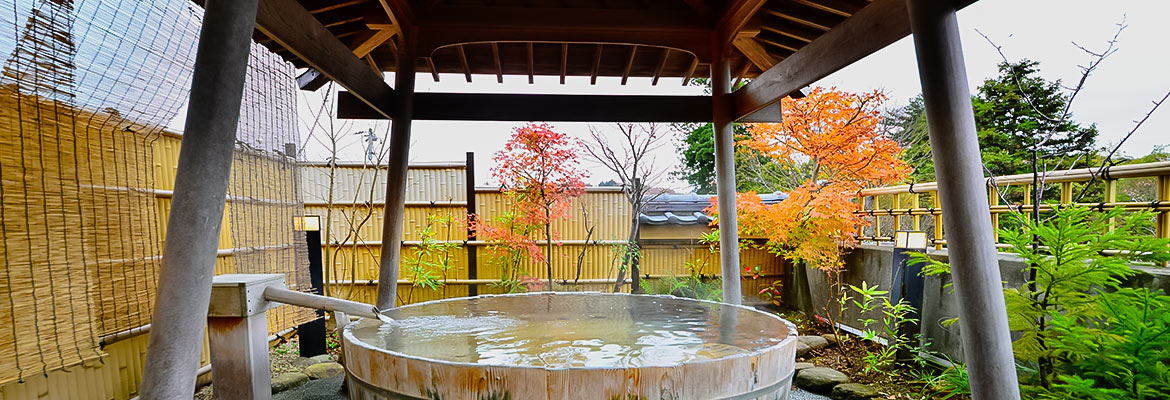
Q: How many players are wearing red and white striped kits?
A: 0